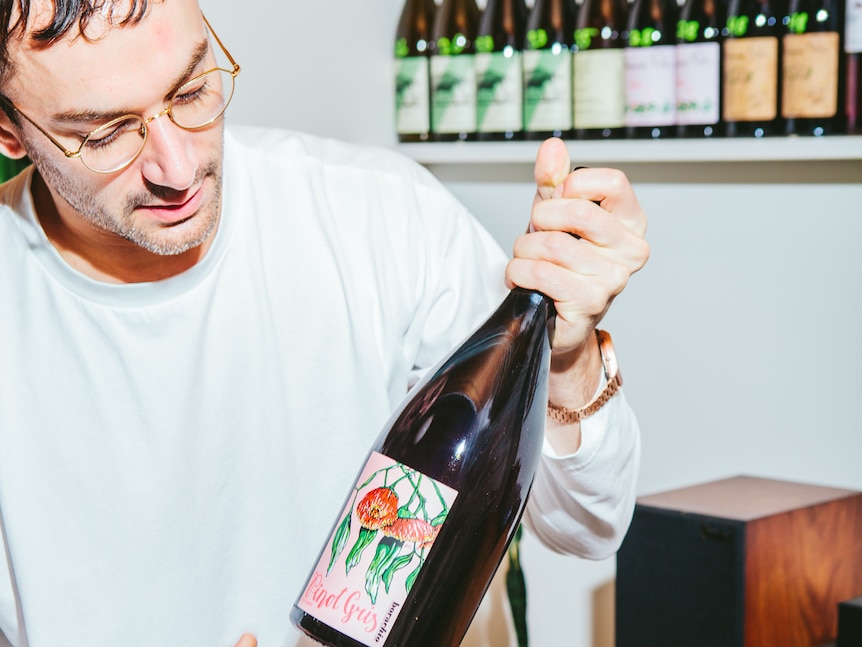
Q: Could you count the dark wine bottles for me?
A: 11